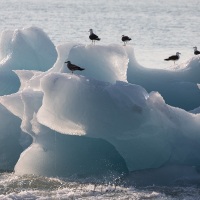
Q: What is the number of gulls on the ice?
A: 5